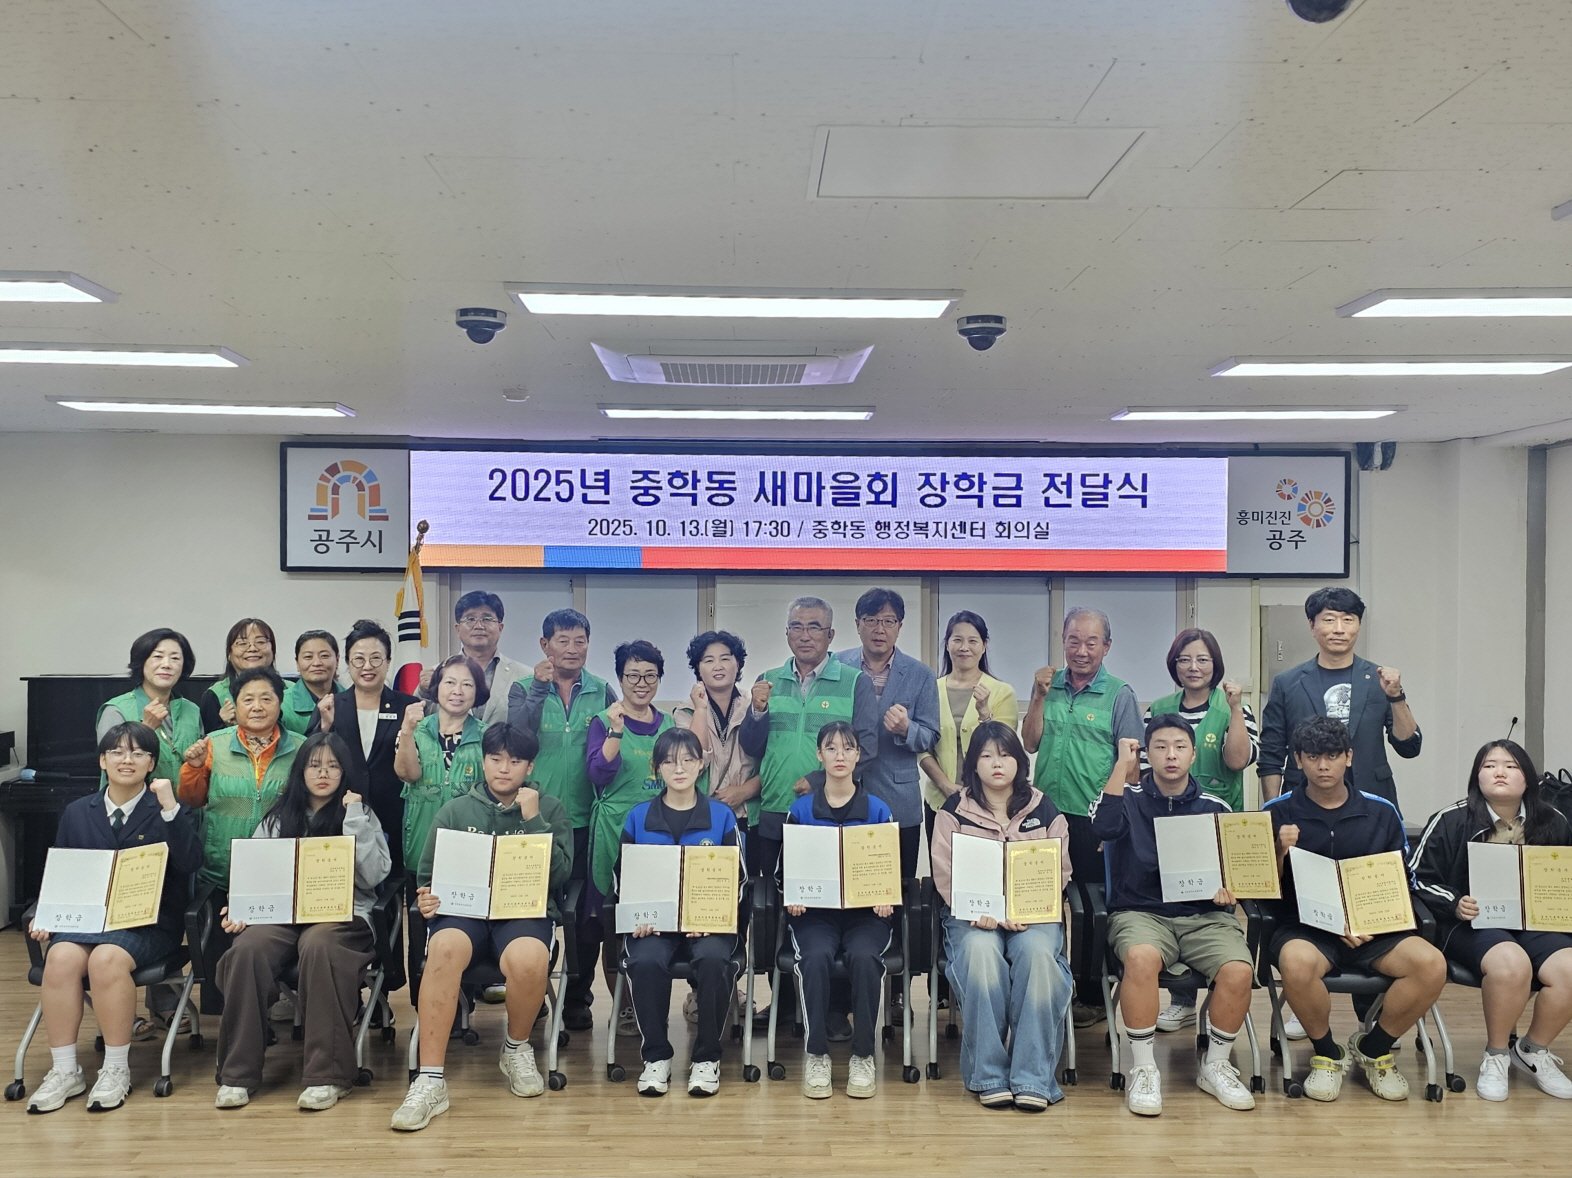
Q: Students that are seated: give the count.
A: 9